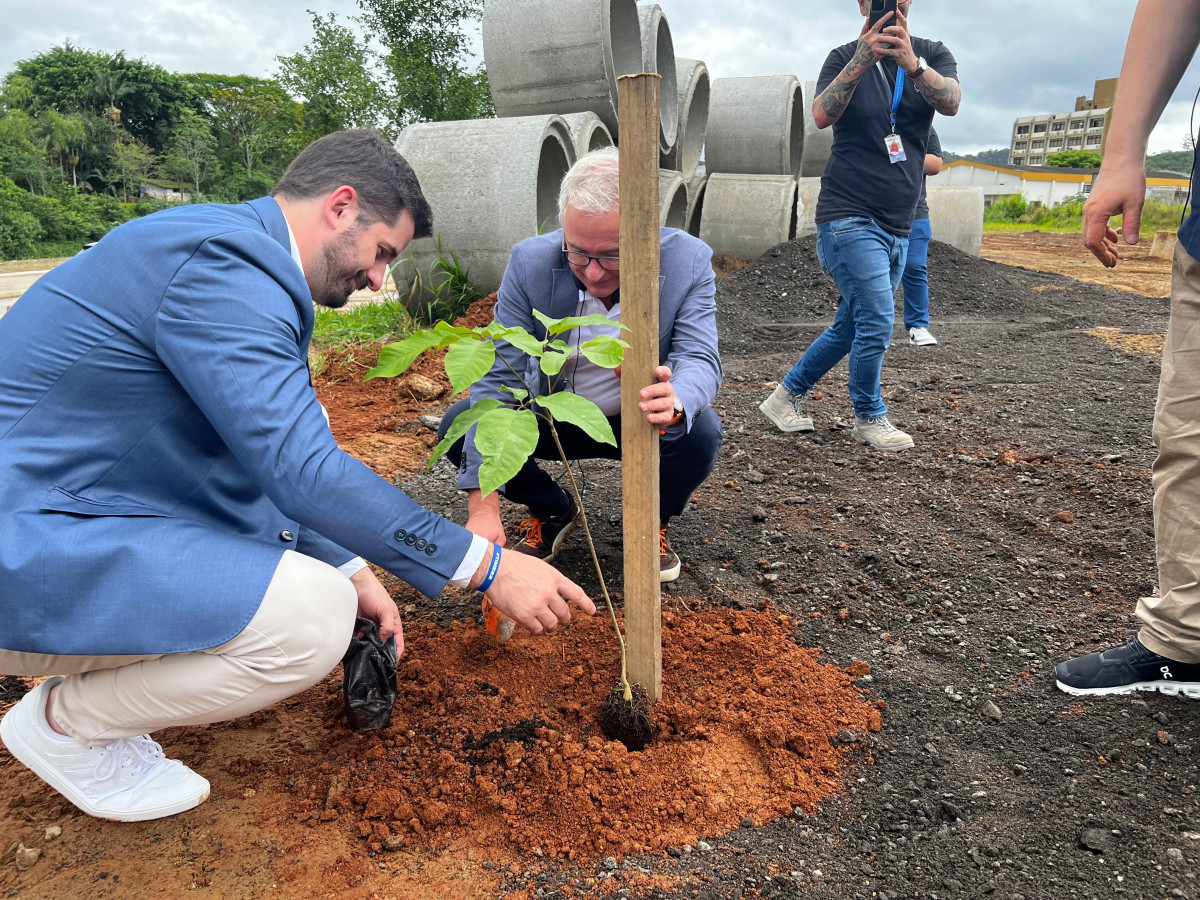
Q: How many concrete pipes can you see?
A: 12